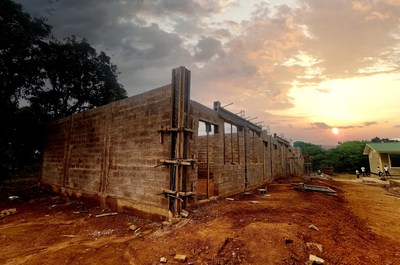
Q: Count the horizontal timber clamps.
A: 3